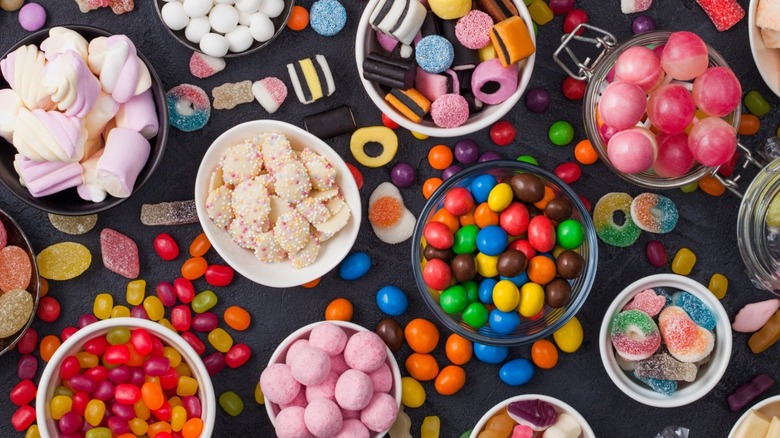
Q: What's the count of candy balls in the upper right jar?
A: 8